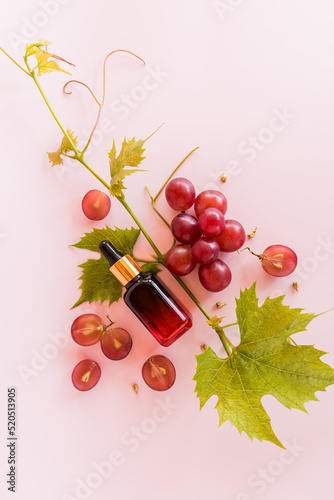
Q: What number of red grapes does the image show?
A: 14